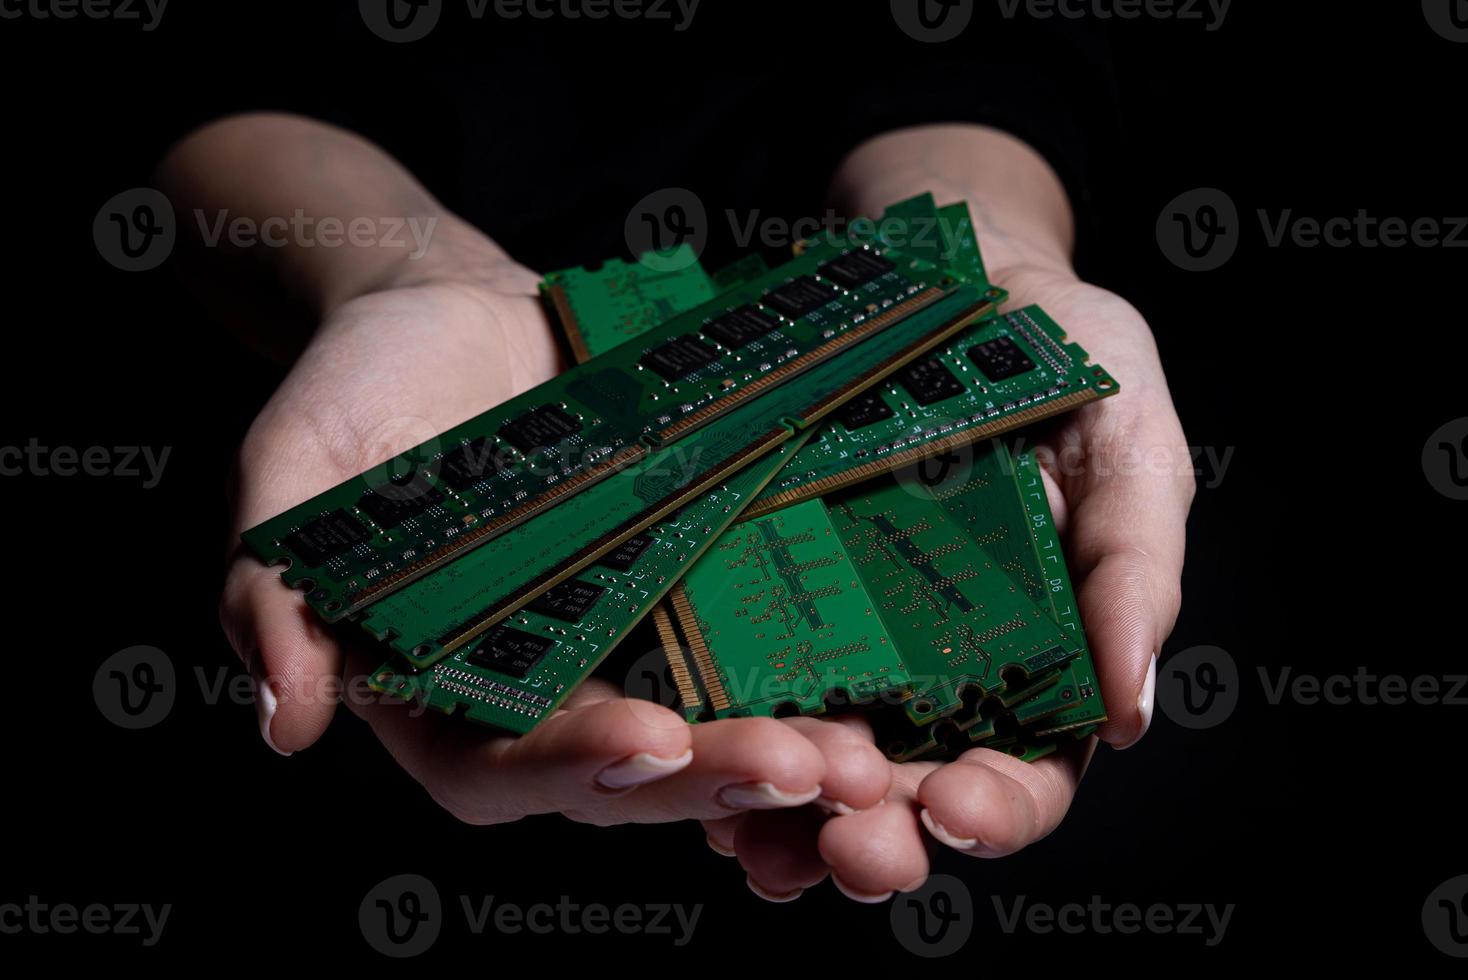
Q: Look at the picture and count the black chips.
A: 14